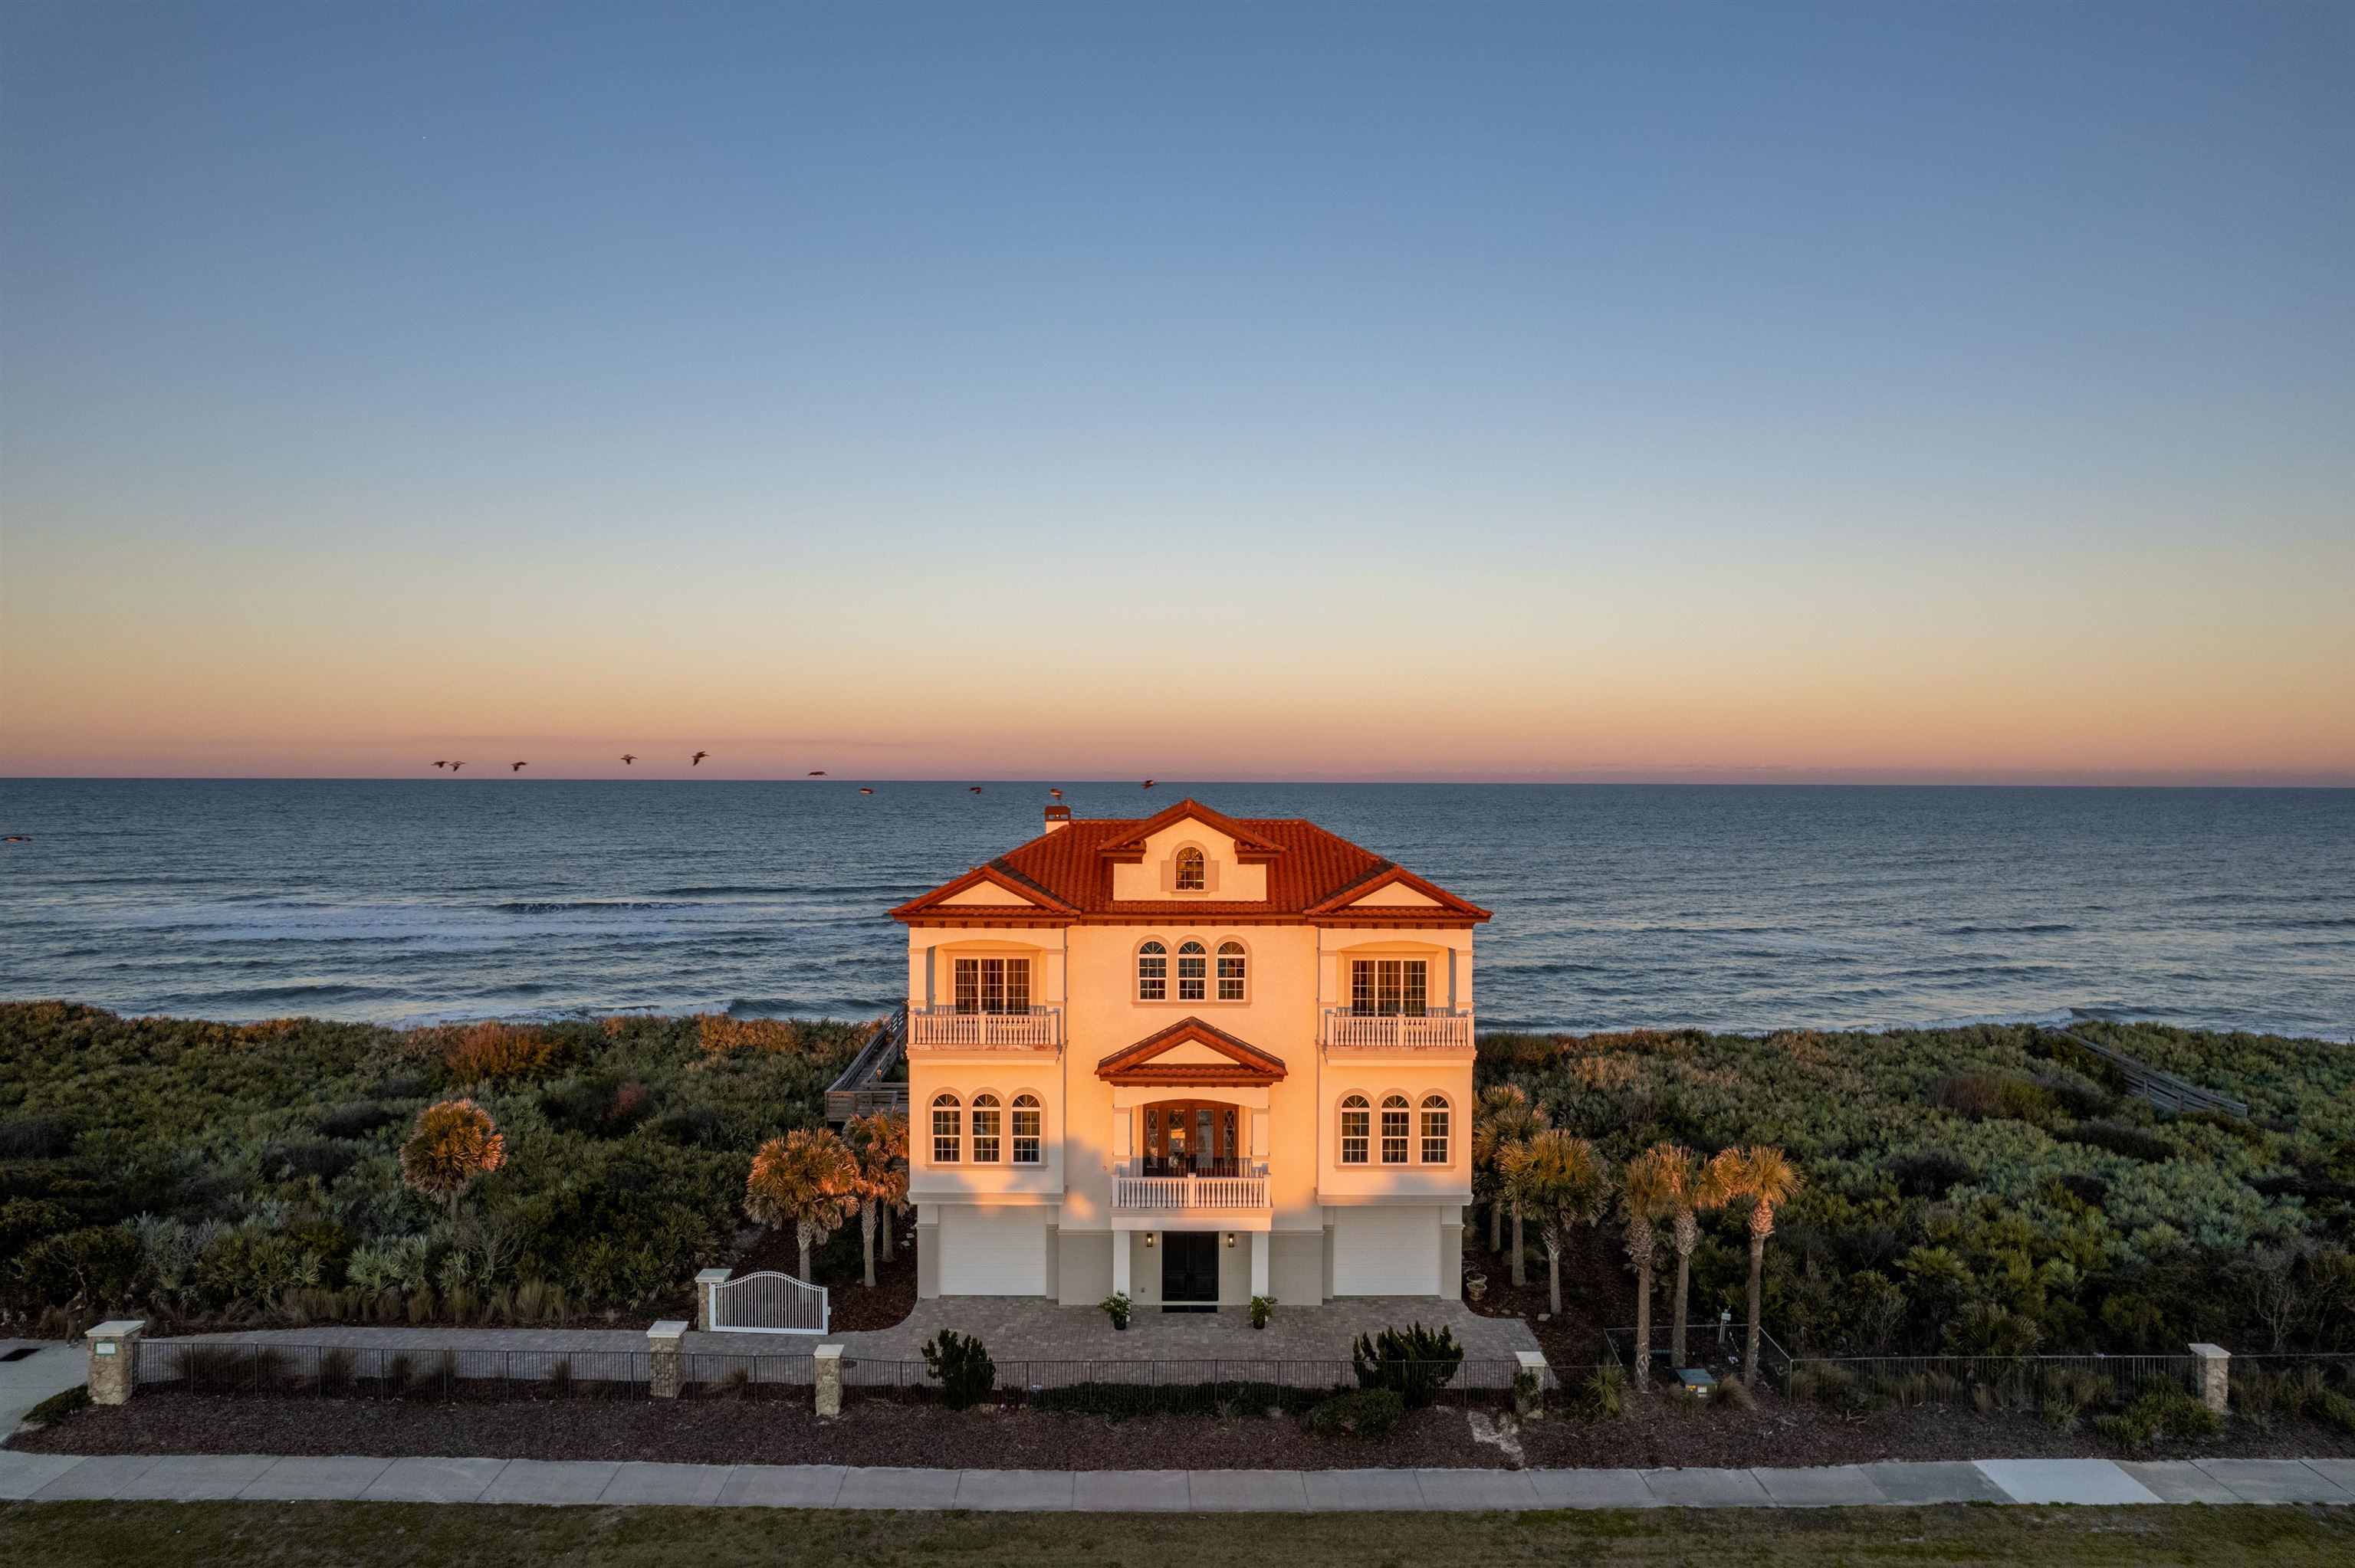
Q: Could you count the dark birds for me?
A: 11